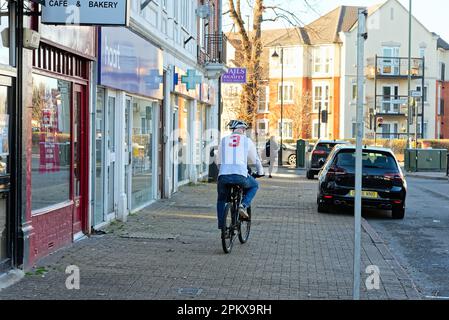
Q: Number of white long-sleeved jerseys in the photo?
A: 1